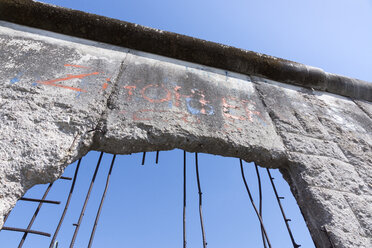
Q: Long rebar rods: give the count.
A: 9